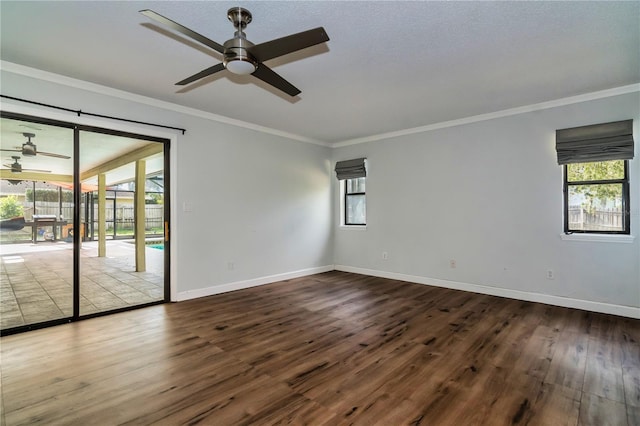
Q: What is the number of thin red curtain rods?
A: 0